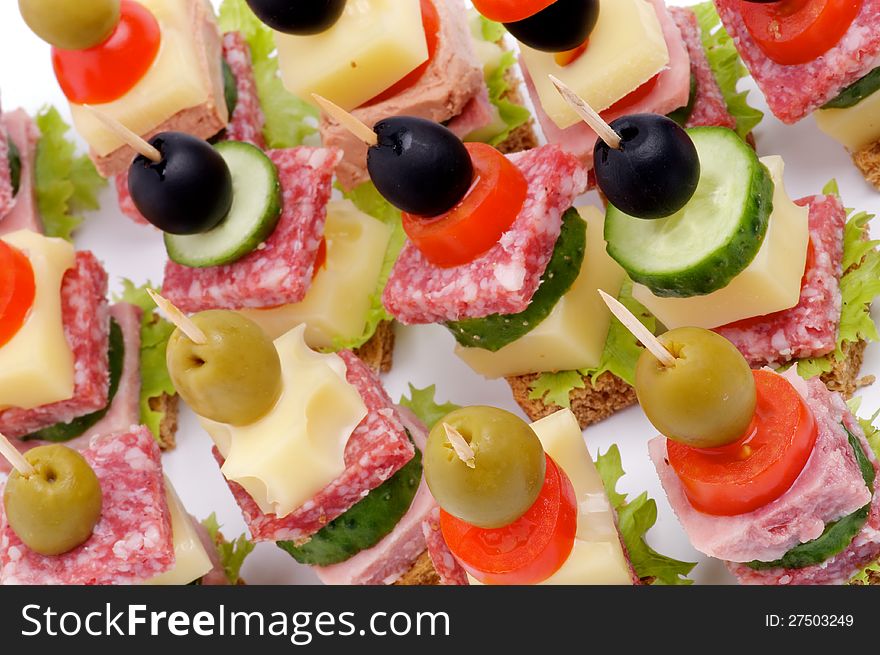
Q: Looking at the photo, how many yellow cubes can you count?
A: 11